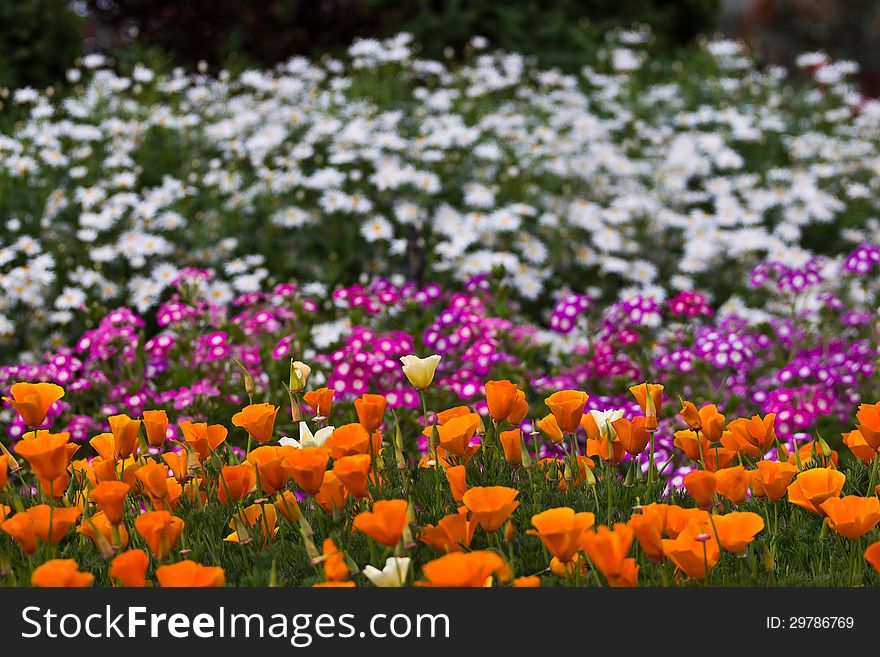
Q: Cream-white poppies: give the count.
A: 5